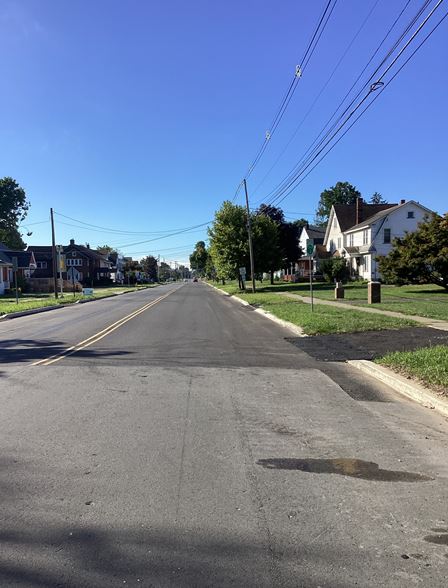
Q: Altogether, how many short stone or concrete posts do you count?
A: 2